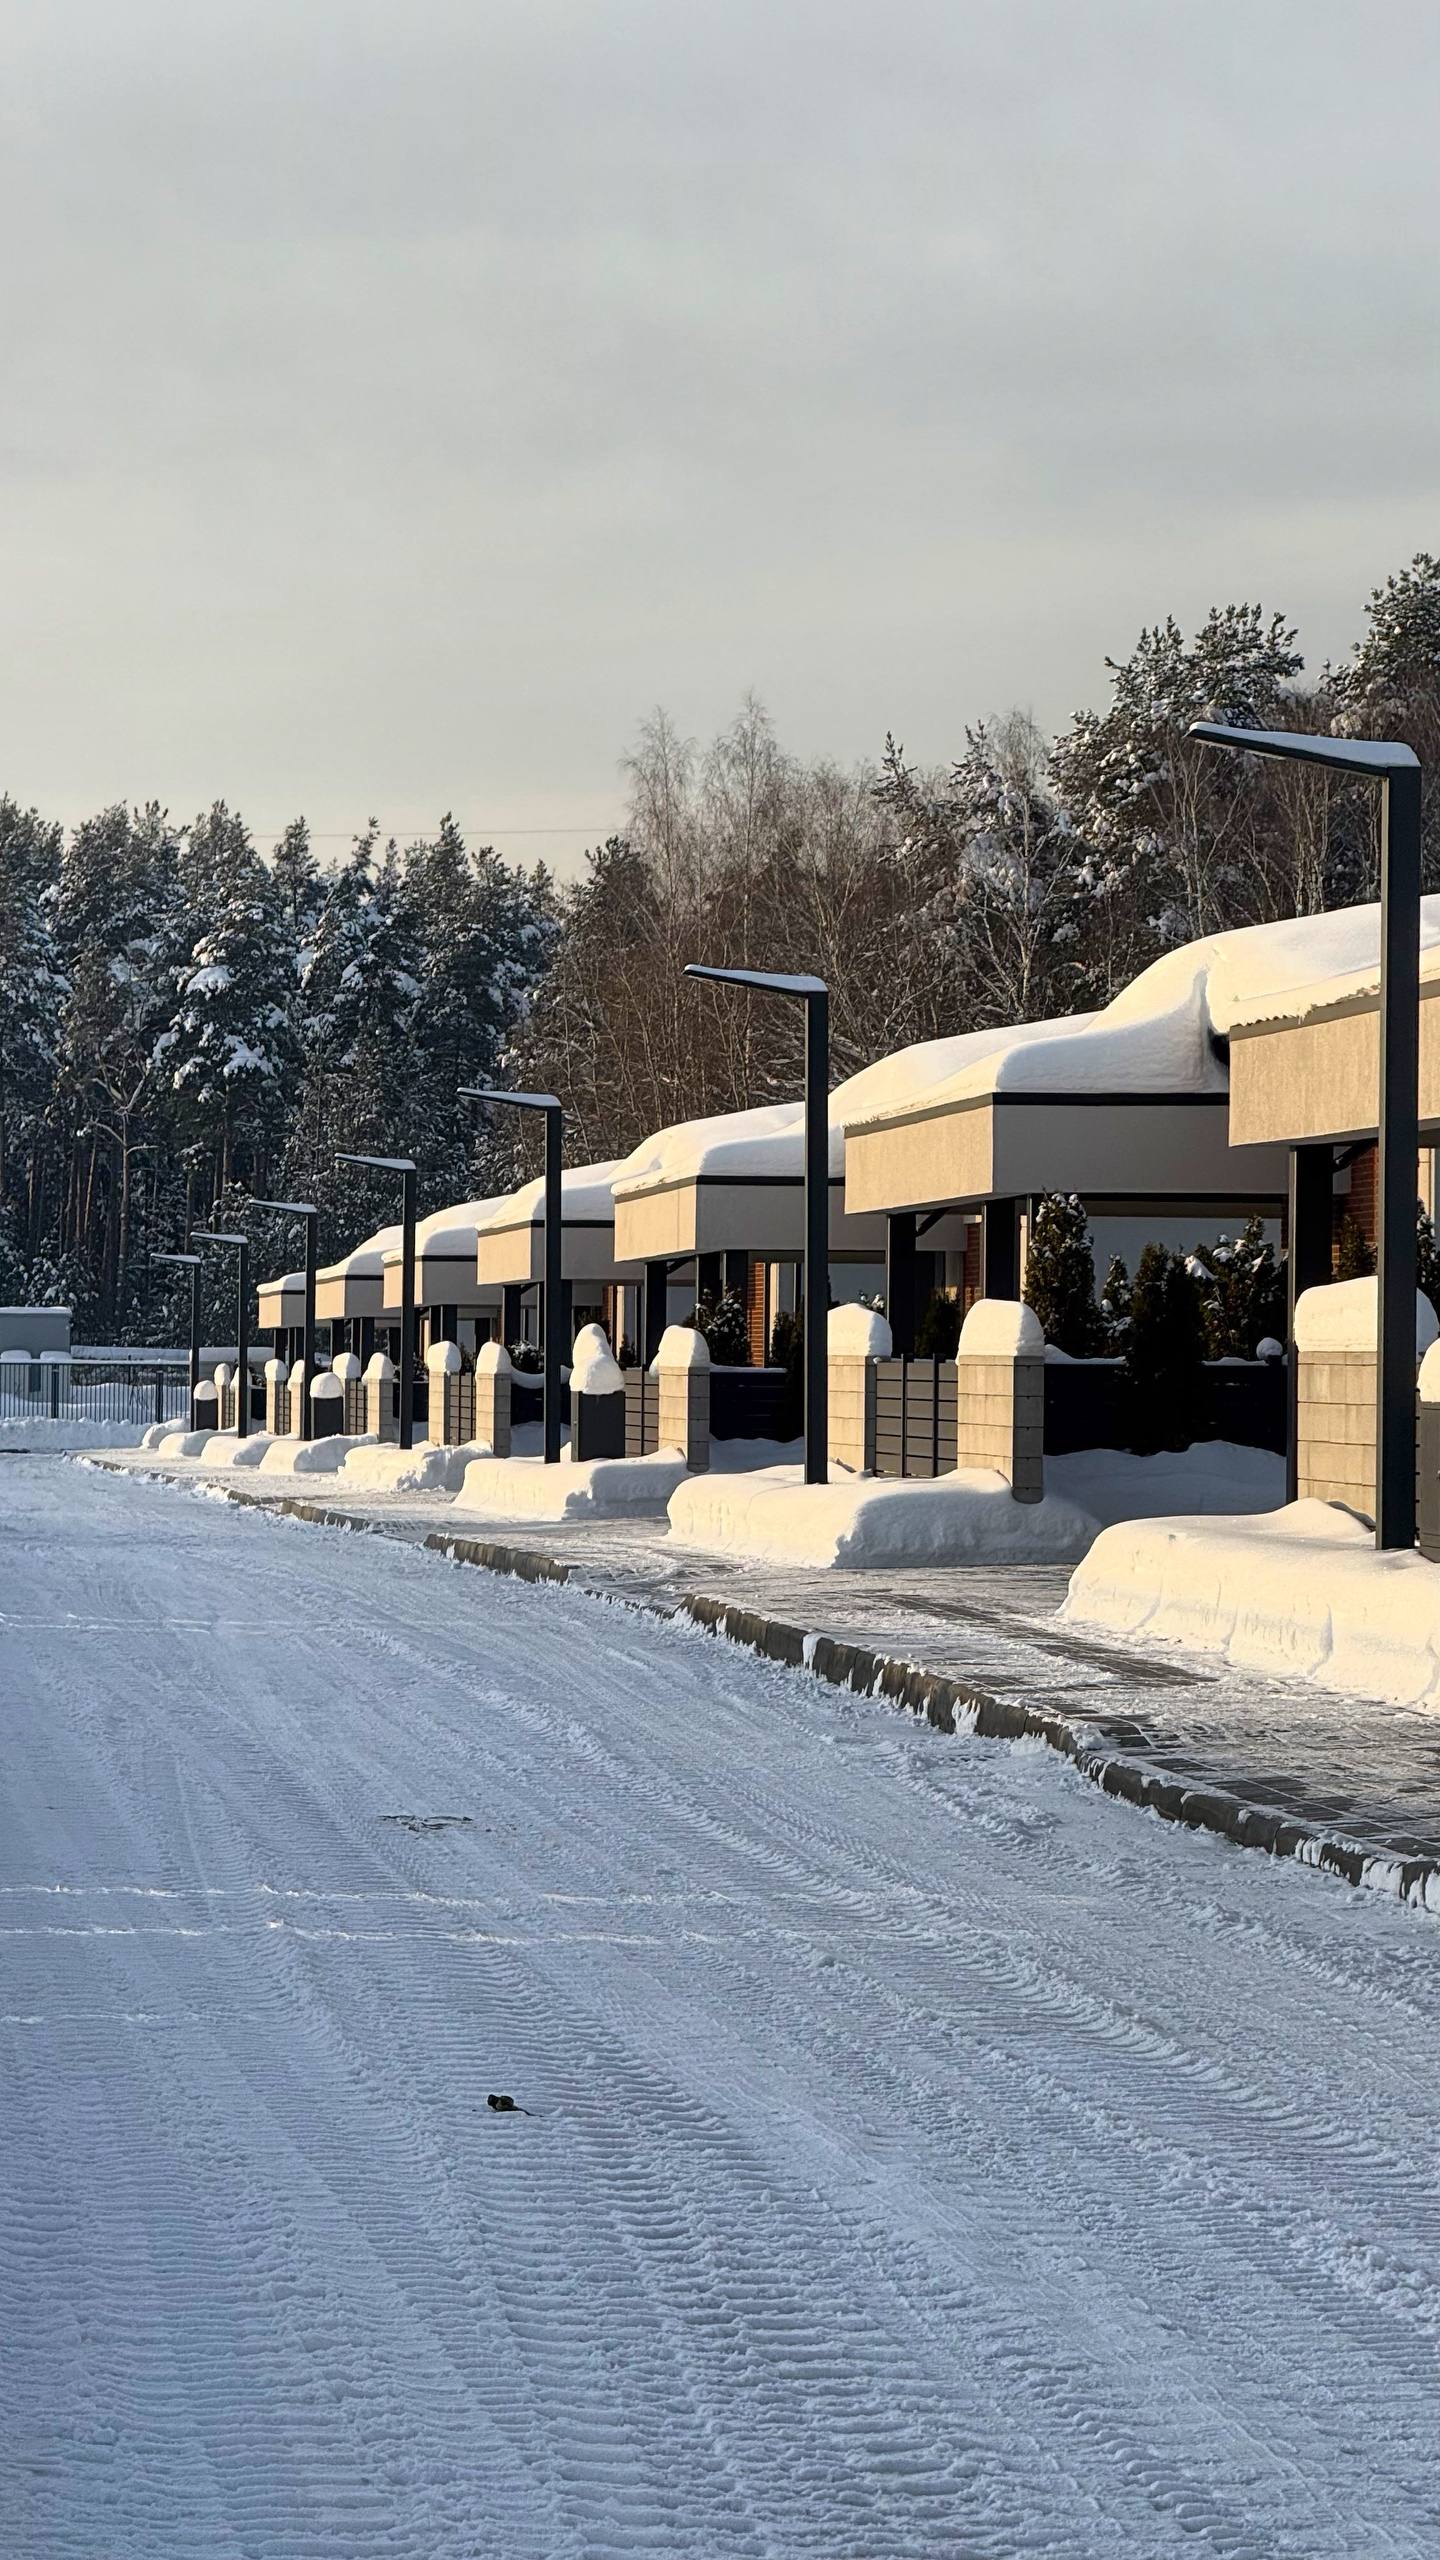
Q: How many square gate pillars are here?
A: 12